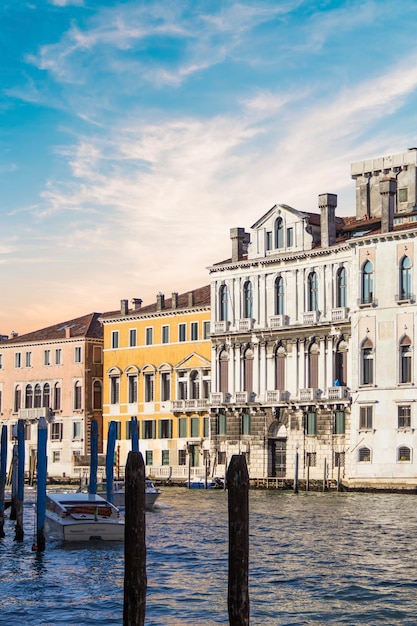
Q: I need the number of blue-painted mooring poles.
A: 6